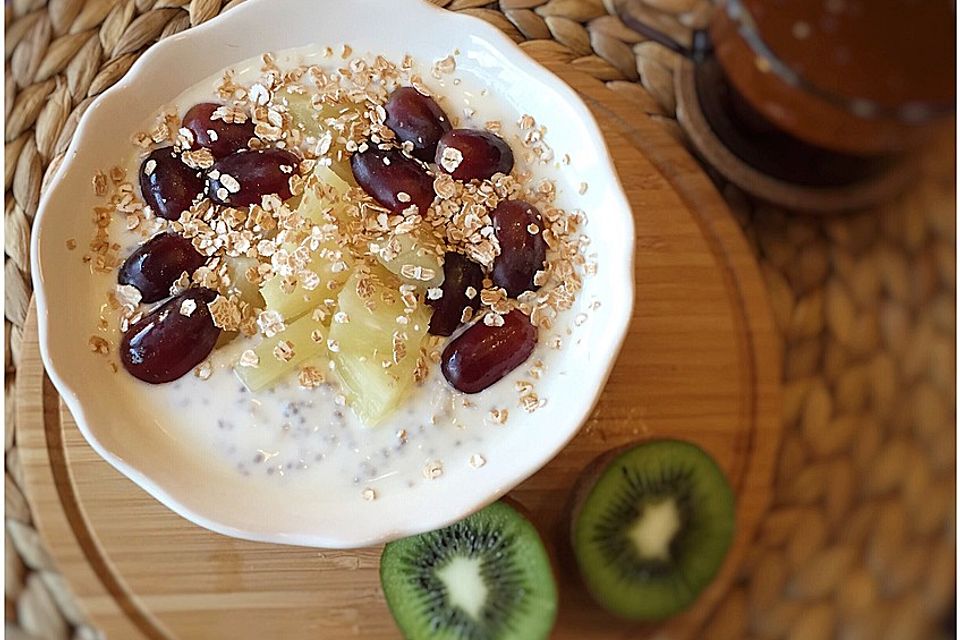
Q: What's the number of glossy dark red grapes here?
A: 11